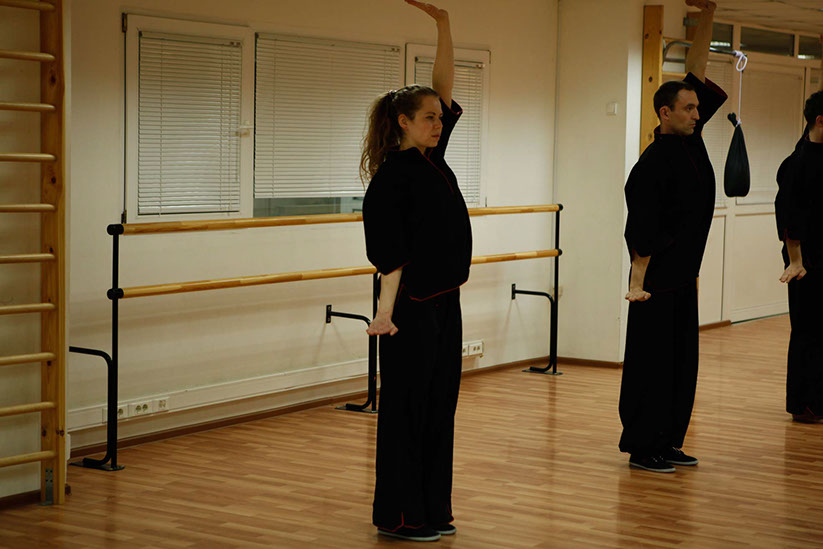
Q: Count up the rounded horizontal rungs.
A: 10